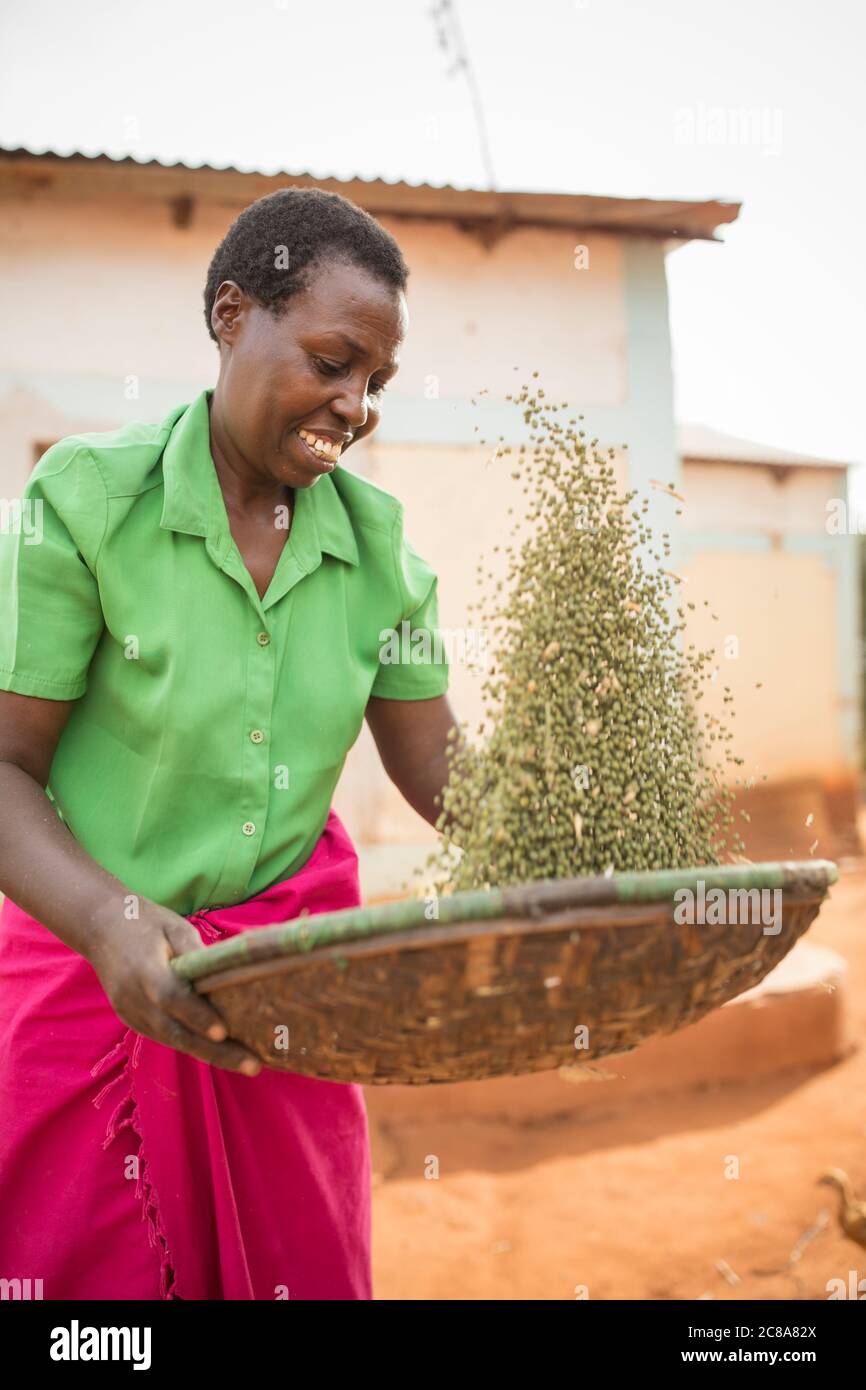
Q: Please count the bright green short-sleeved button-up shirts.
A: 1